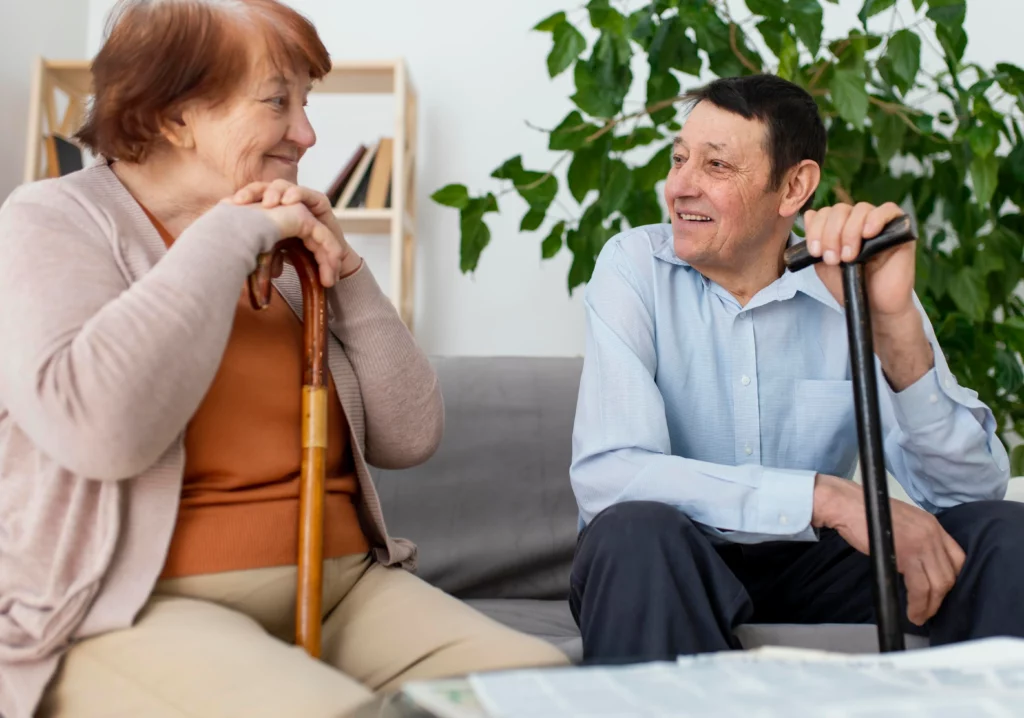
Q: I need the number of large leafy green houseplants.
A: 1